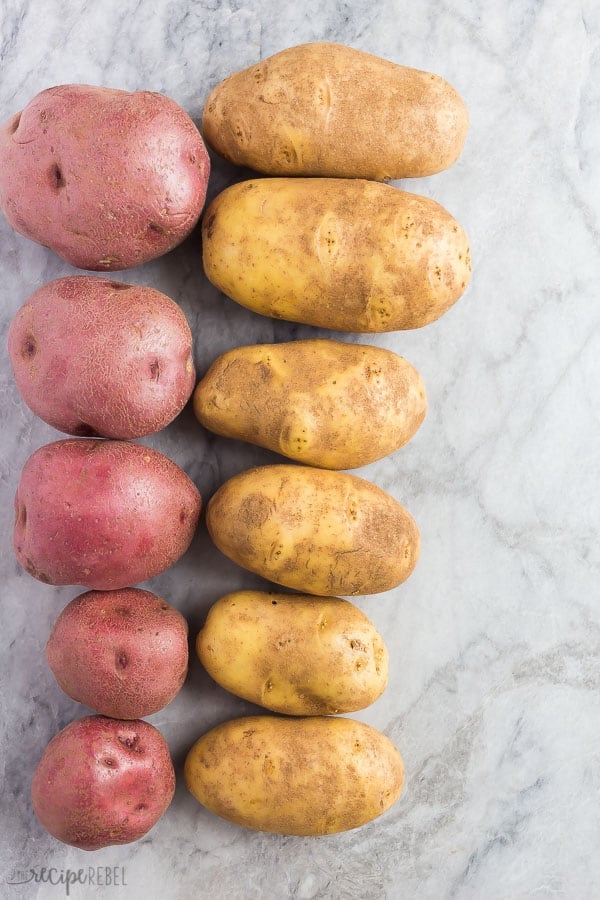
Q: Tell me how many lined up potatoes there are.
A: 11